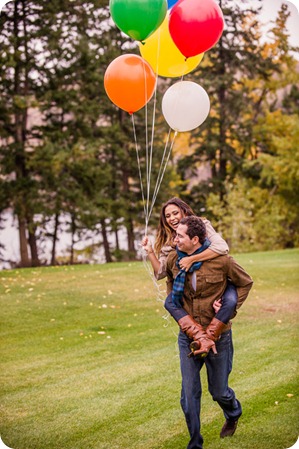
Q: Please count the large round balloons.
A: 6